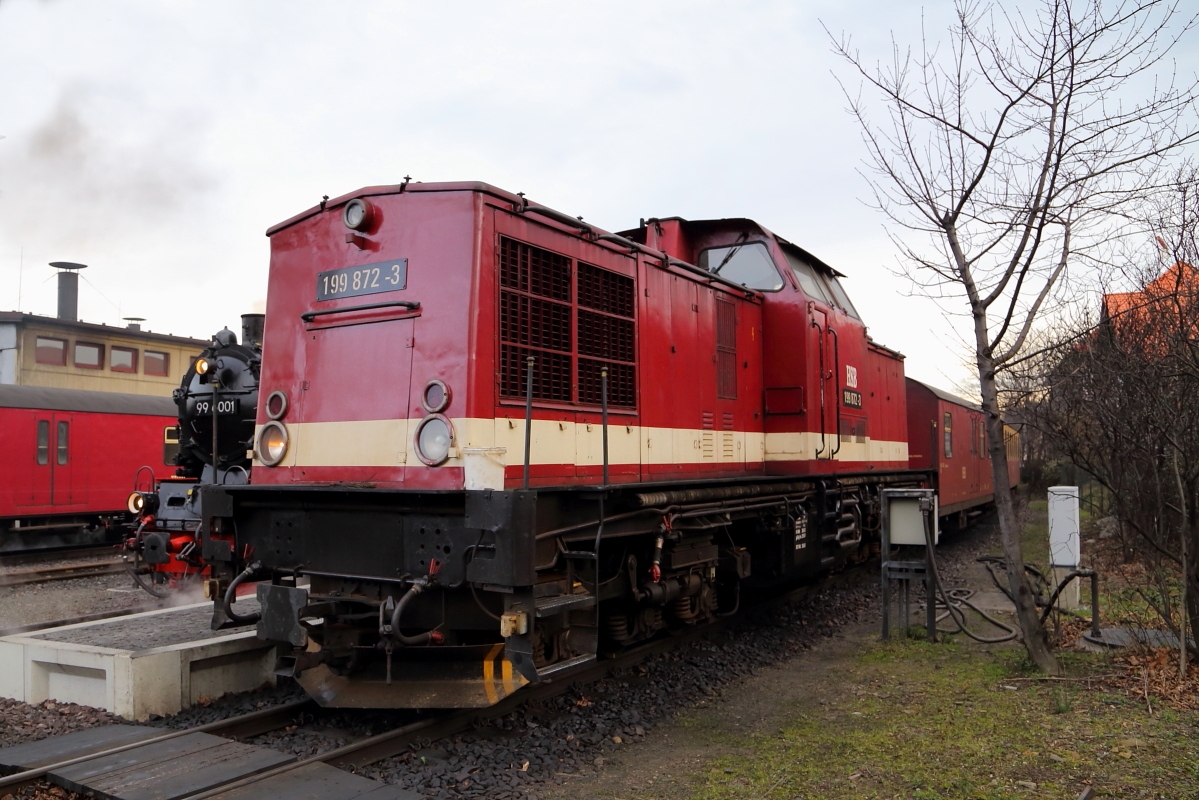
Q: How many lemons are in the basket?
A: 0